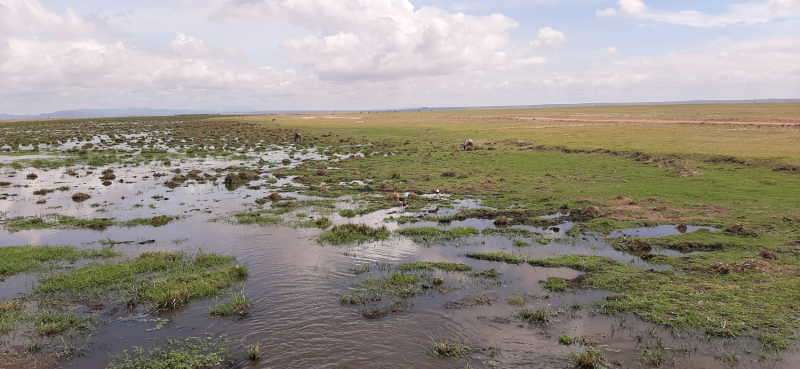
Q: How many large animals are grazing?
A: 2